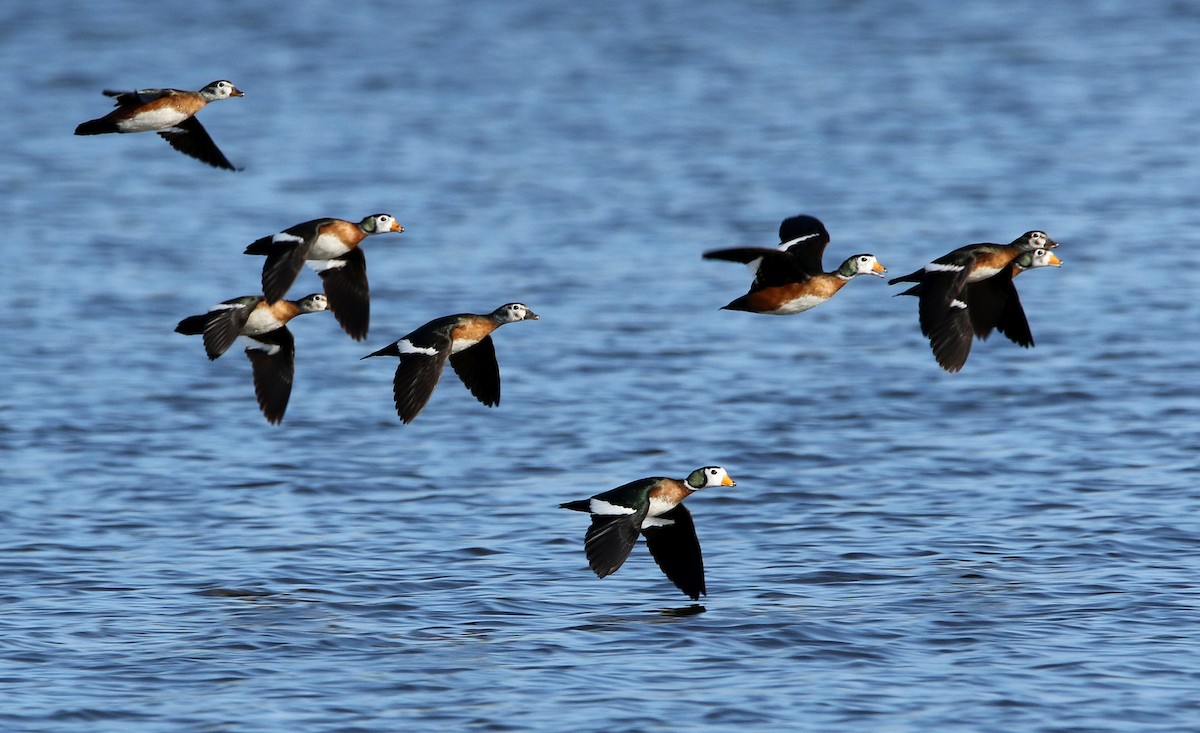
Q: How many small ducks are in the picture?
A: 8